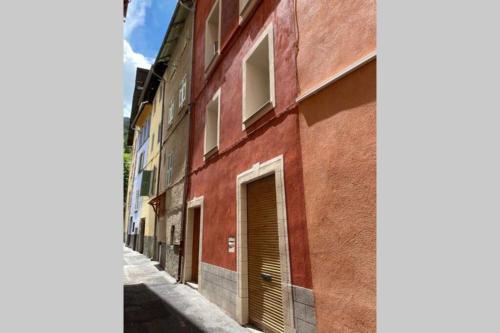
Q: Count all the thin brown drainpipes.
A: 2